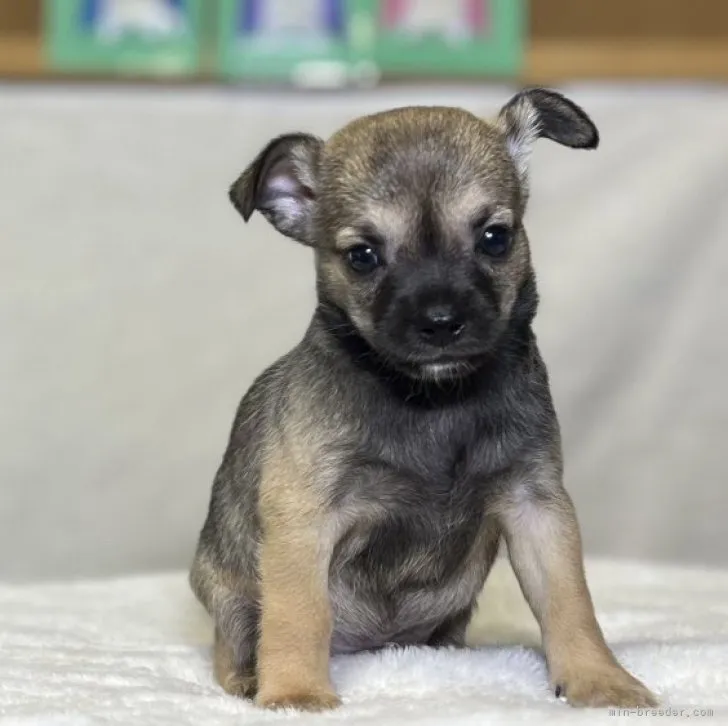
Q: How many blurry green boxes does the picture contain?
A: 3